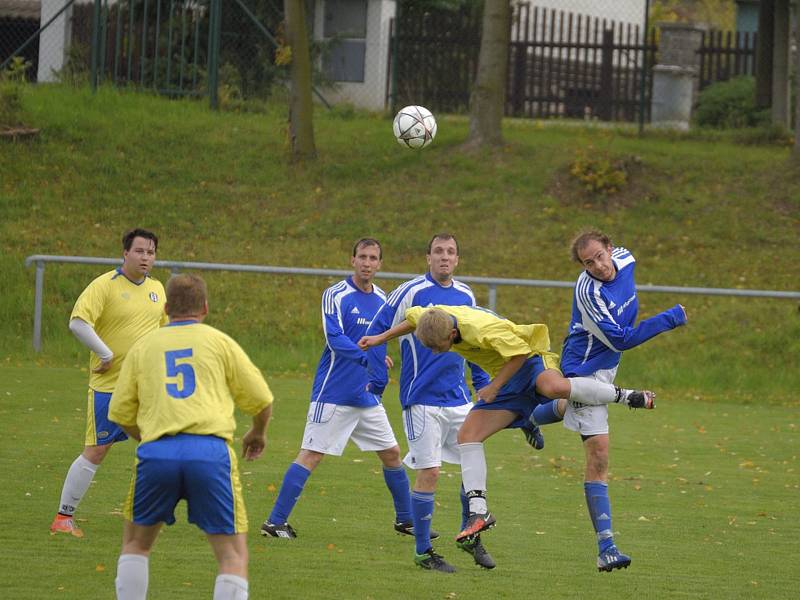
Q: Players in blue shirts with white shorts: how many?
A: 3